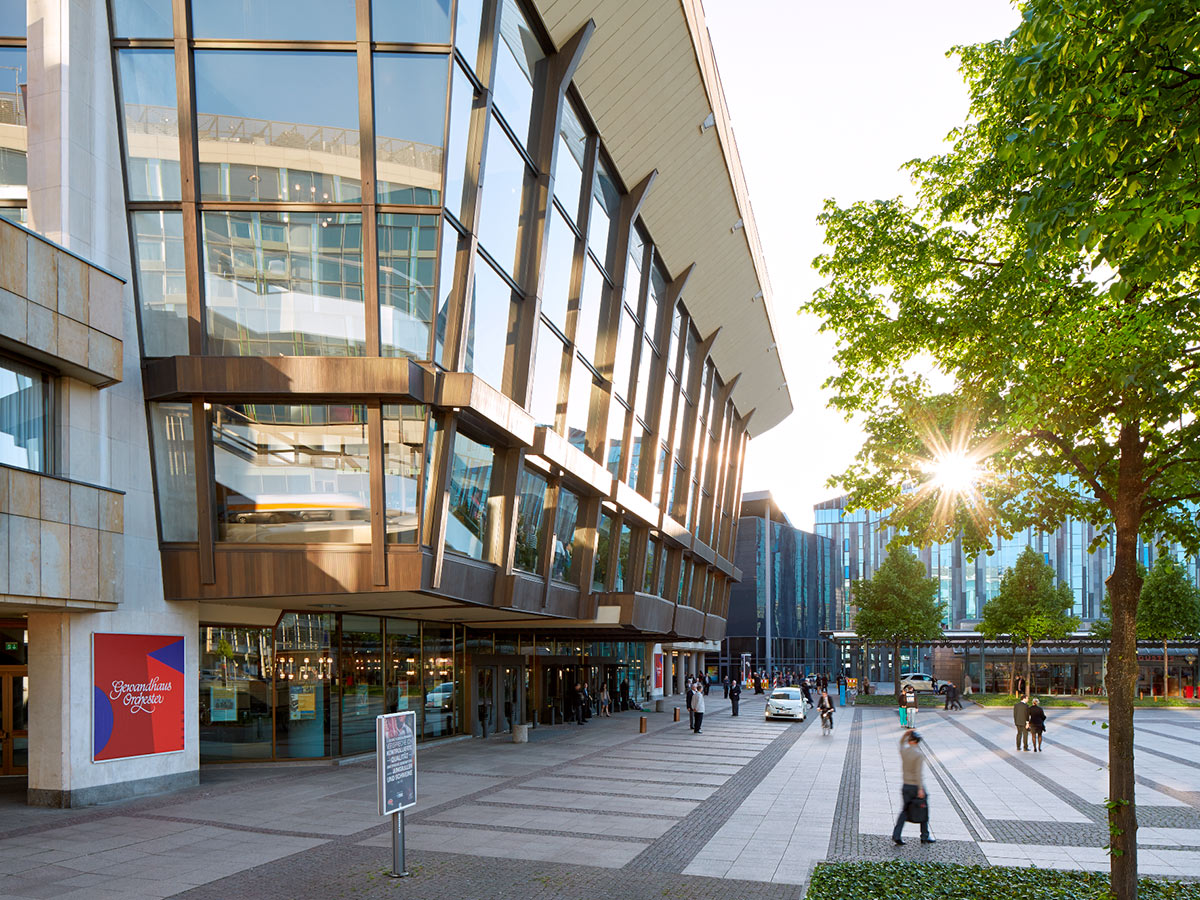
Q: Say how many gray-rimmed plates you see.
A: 2